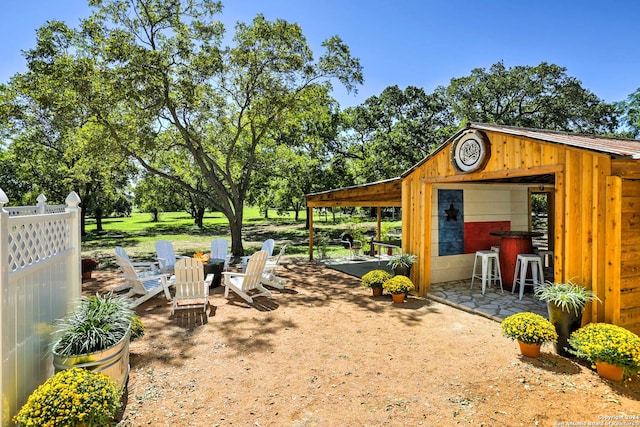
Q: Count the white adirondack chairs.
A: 8